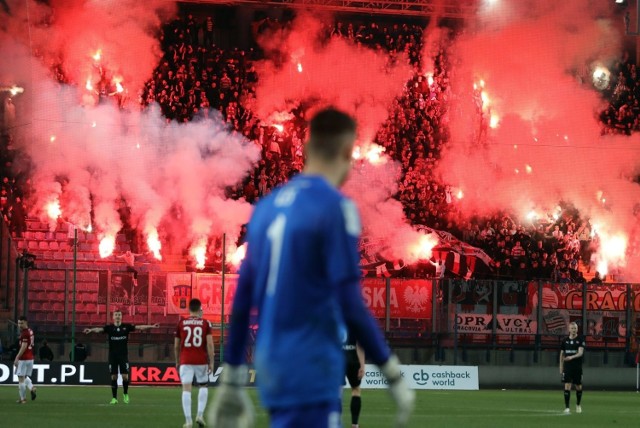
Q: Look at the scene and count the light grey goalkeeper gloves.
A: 2